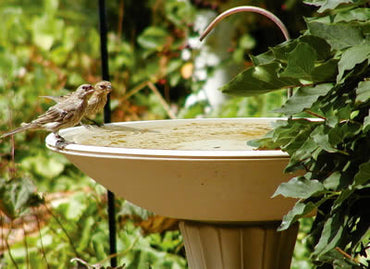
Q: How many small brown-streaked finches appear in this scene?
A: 2